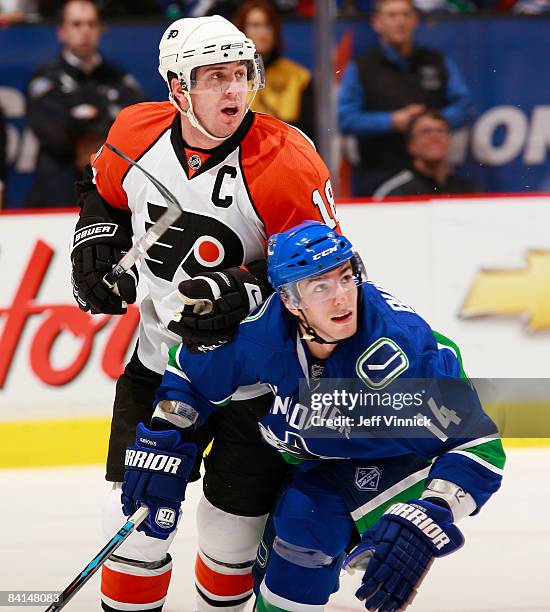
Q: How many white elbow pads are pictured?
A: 2